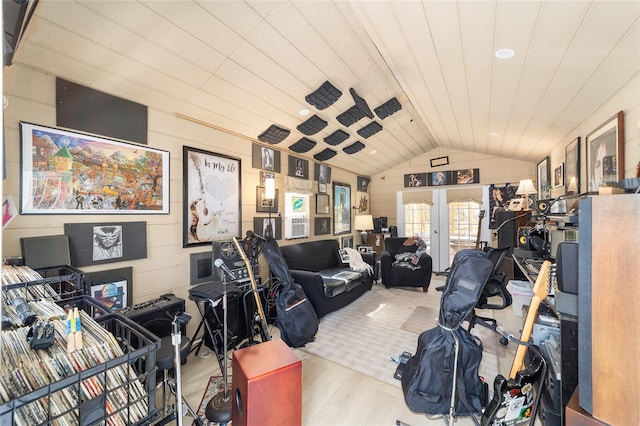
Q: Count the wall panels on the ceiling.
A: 11